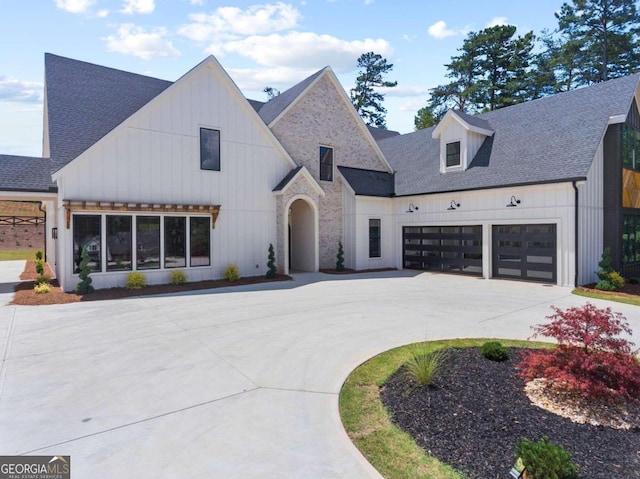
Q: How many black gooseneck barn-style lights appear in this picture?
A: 3